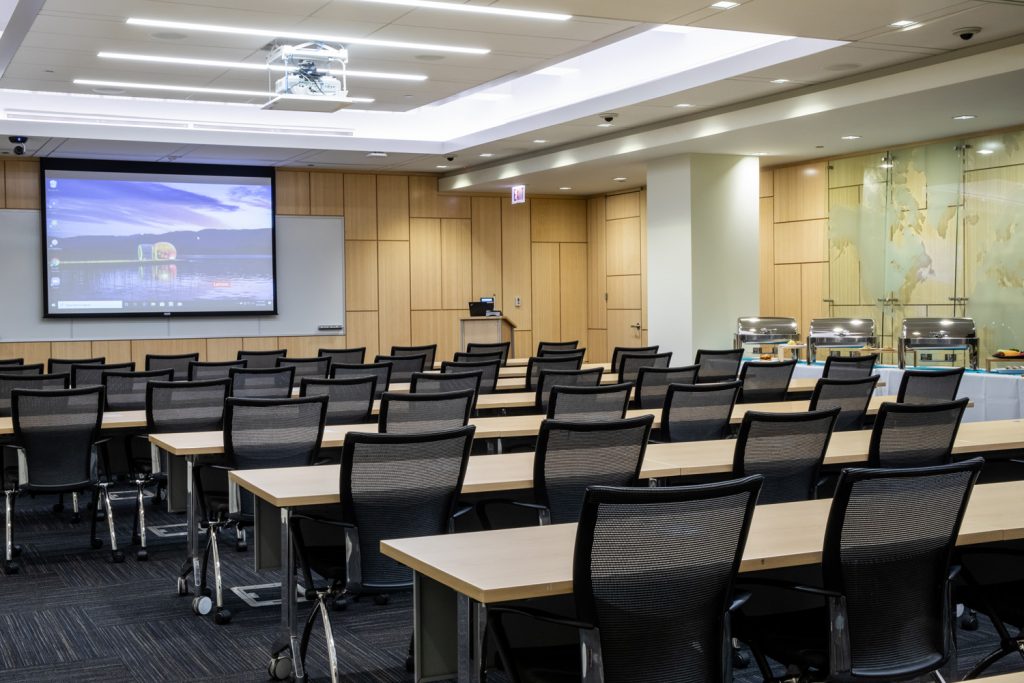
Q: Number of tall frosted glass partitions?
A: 3